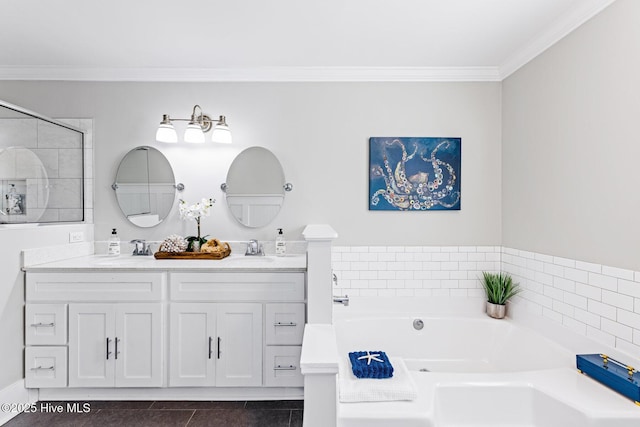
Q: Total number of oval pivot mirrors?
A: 2